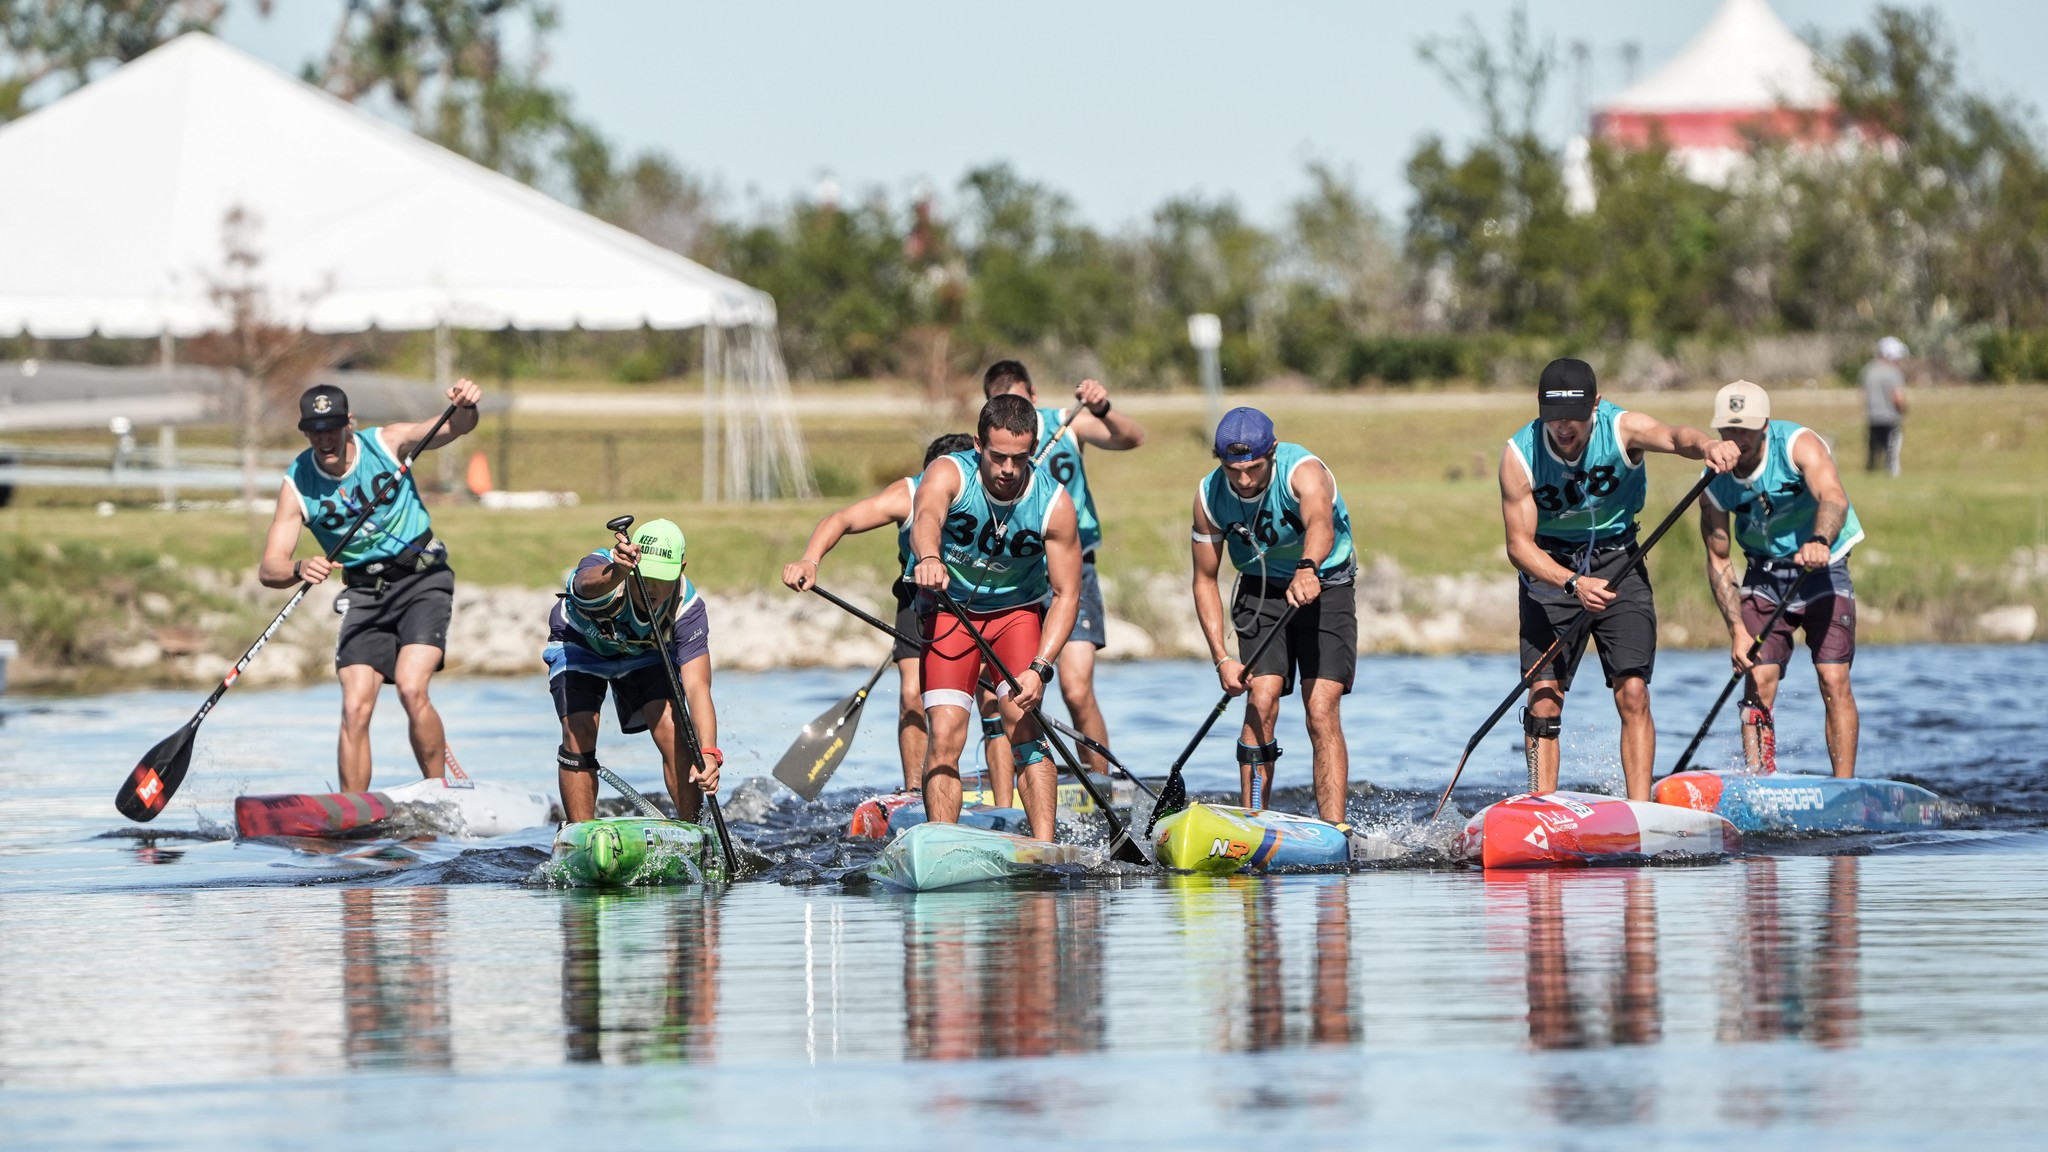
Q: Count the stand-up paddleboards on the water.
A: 8